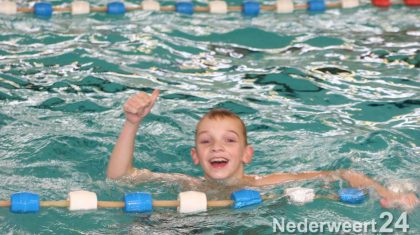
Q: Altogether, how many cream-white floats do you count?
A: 9